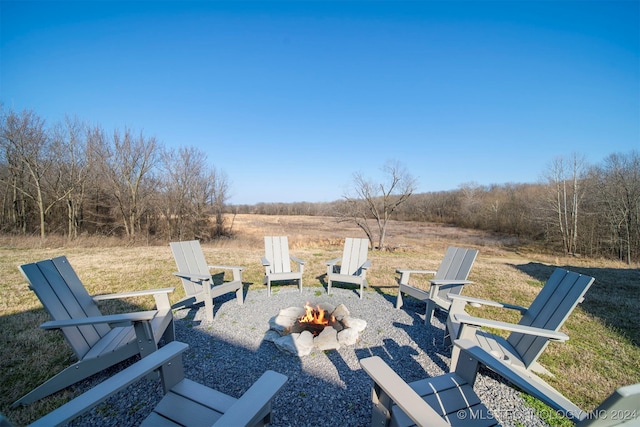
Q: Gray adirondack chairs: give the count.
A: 8